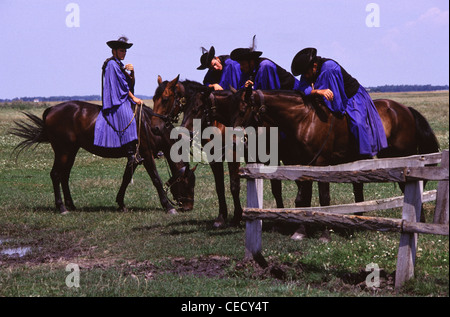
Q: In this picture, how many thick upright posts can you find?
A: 3